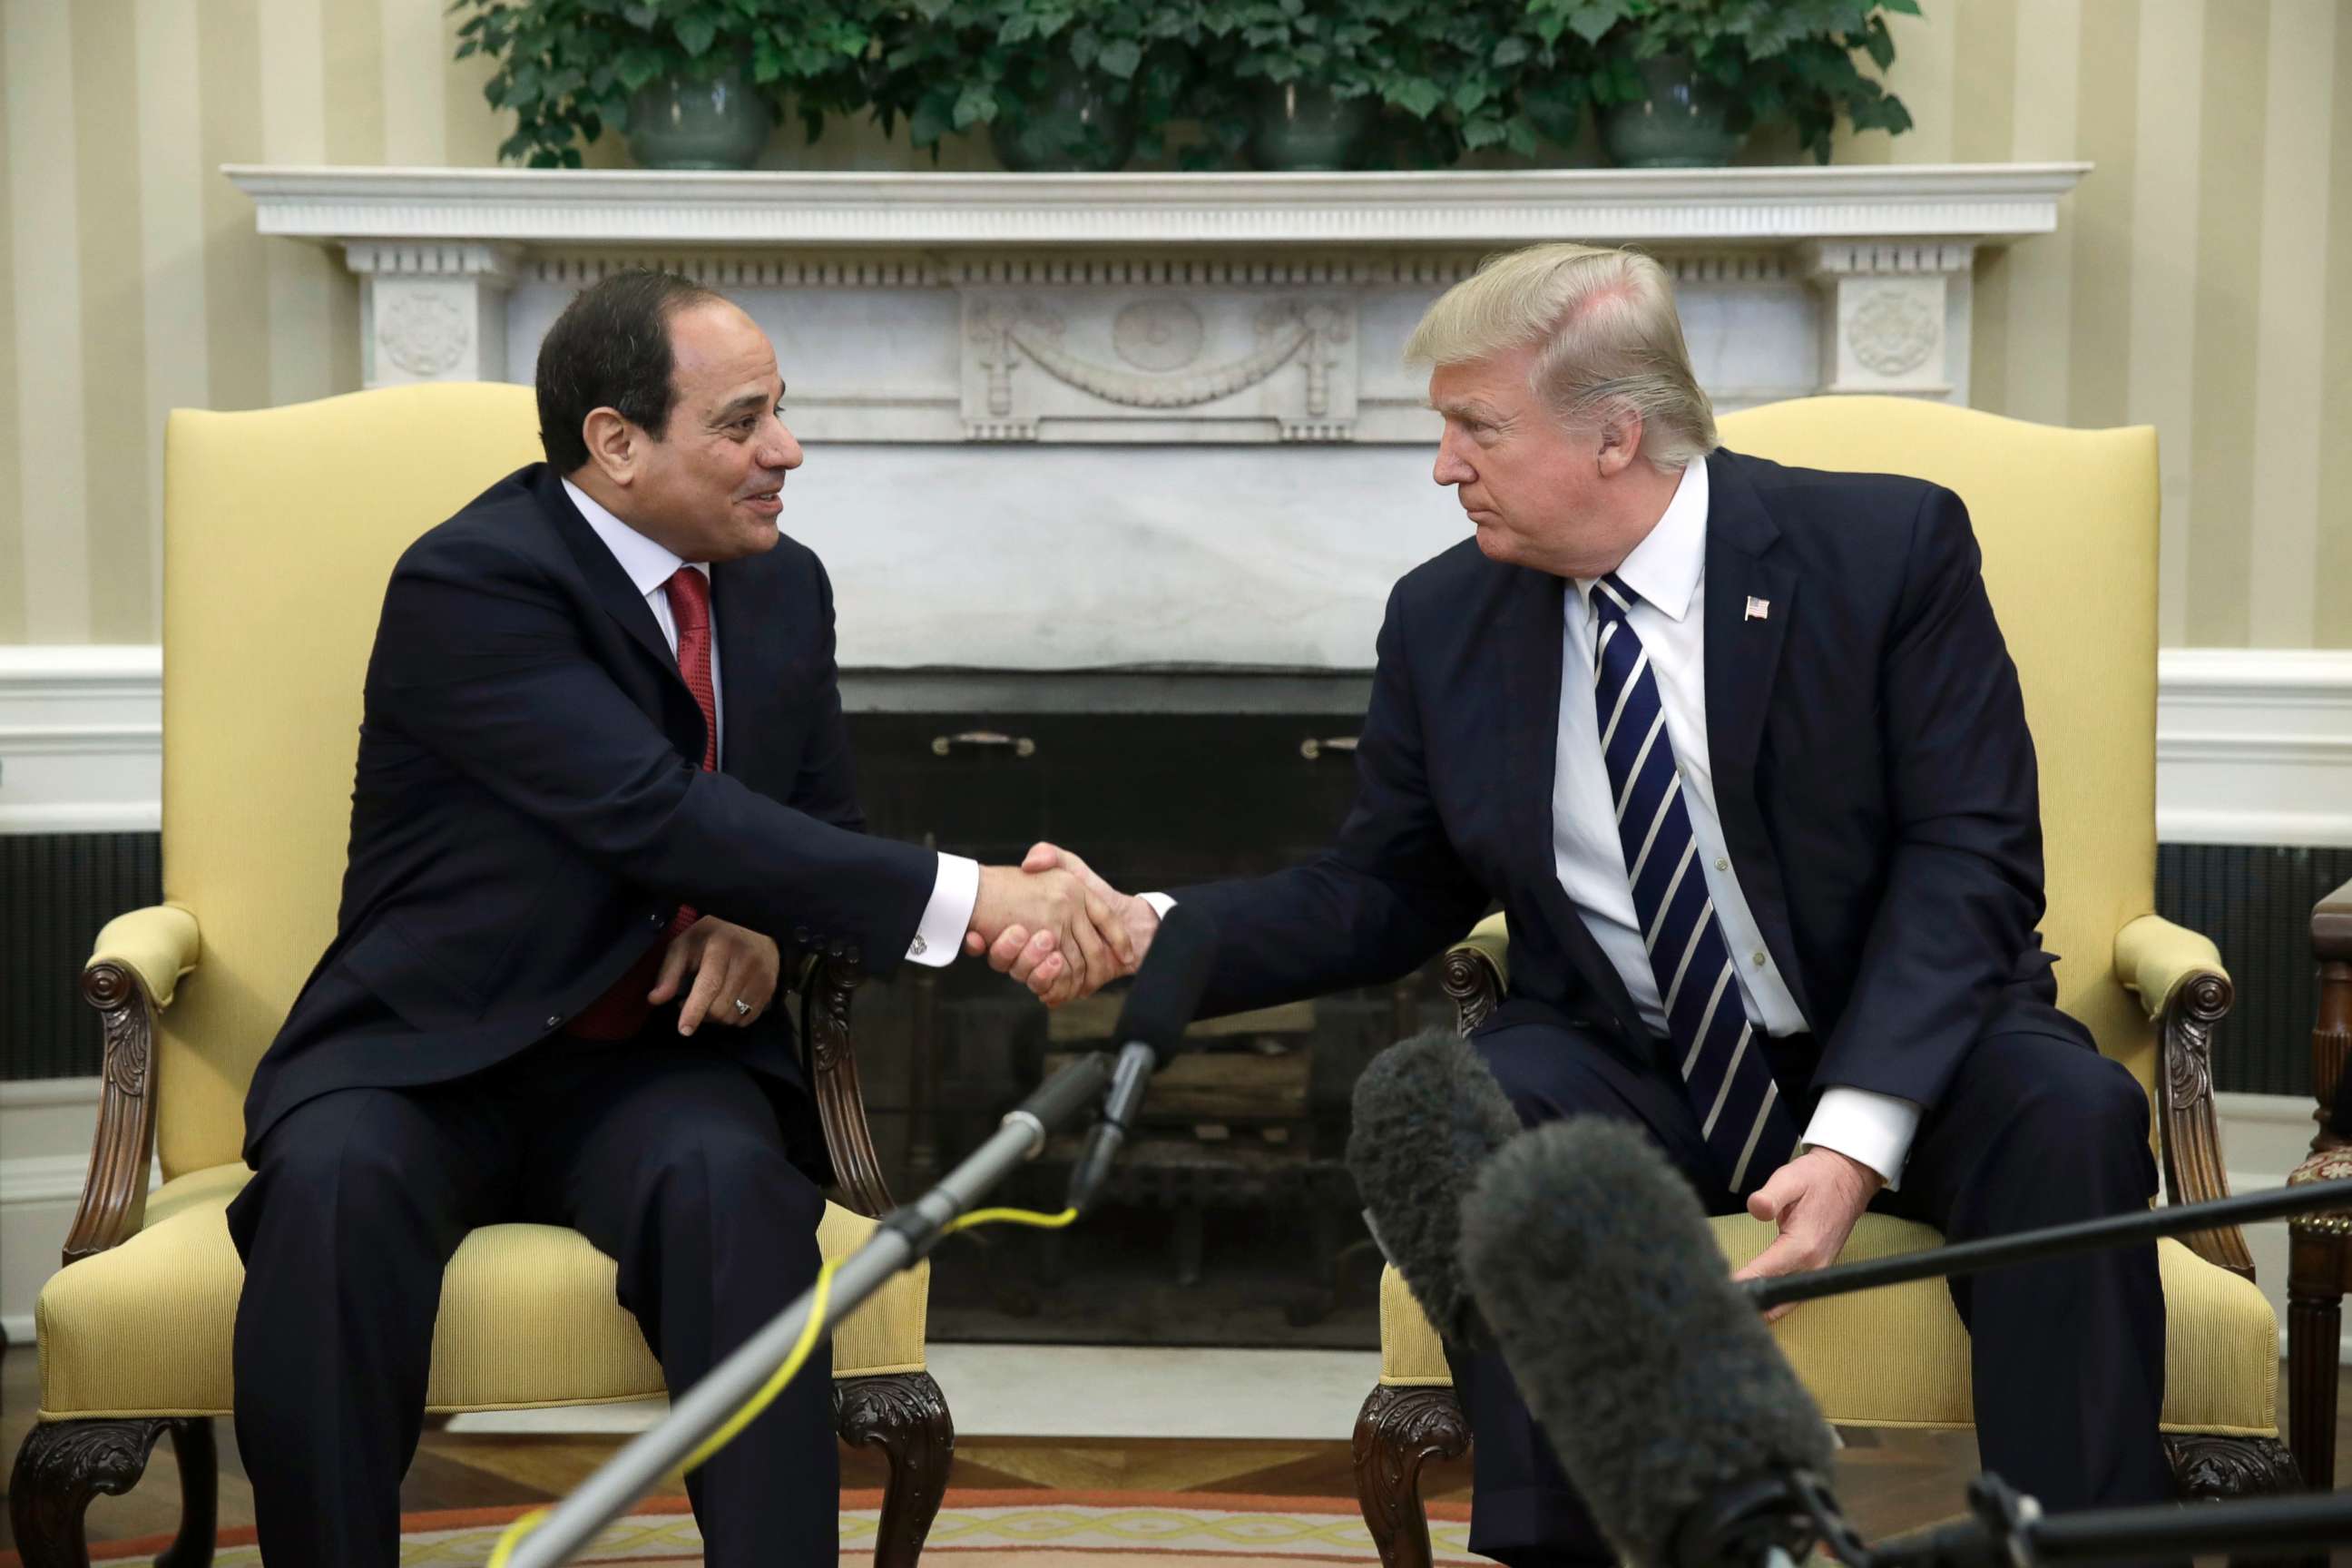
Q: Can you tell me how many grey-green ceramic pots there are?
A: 4